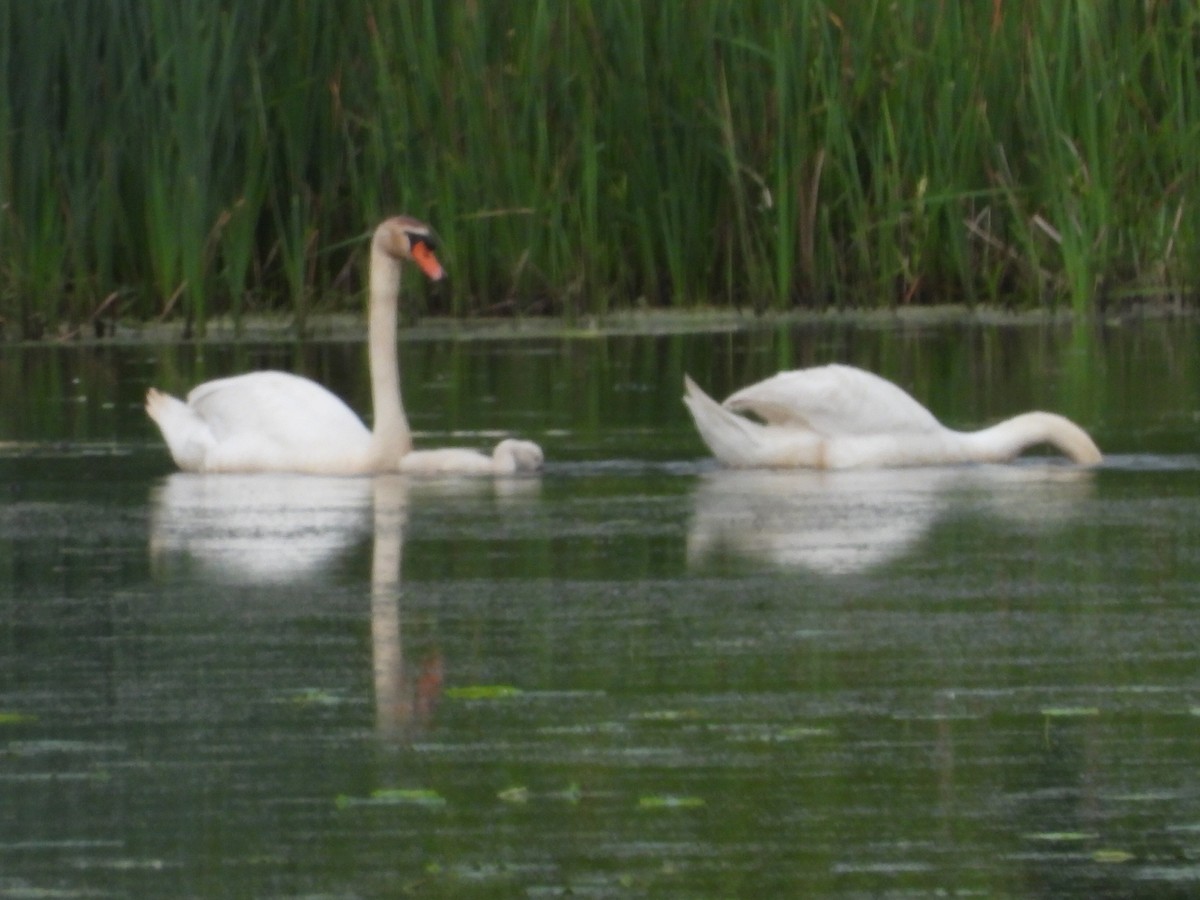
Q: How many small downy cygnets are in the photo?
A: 1